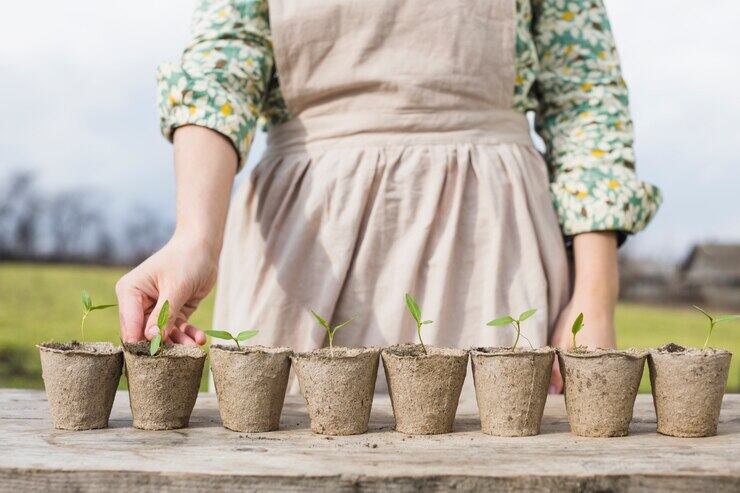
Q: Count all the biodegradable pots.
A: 8